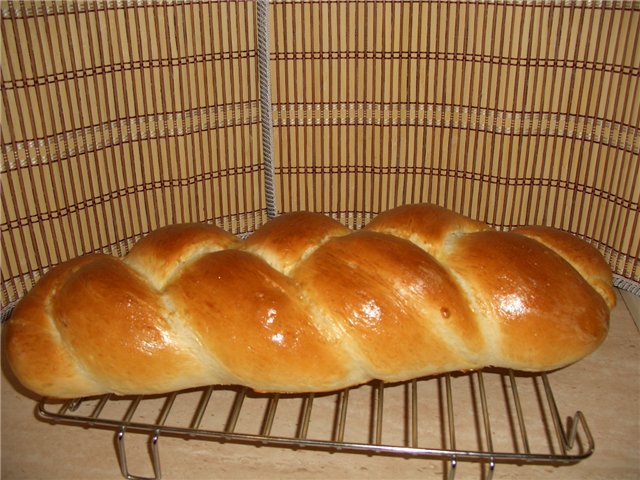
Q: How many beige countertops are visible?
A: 1